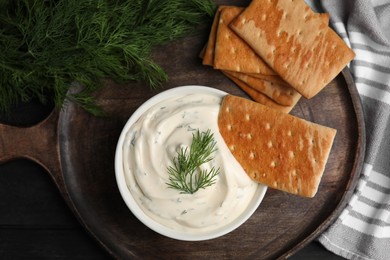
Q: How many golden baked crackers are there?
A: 6